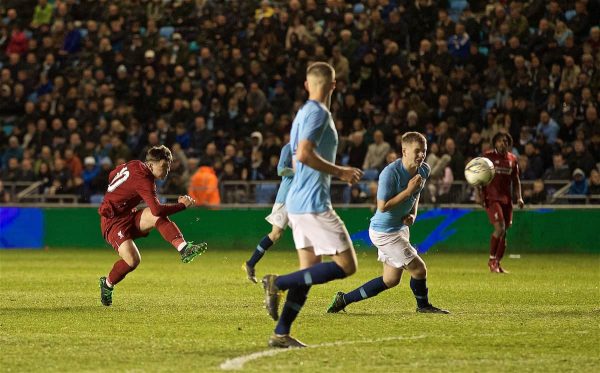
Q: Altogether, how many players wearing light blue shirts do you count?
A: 3